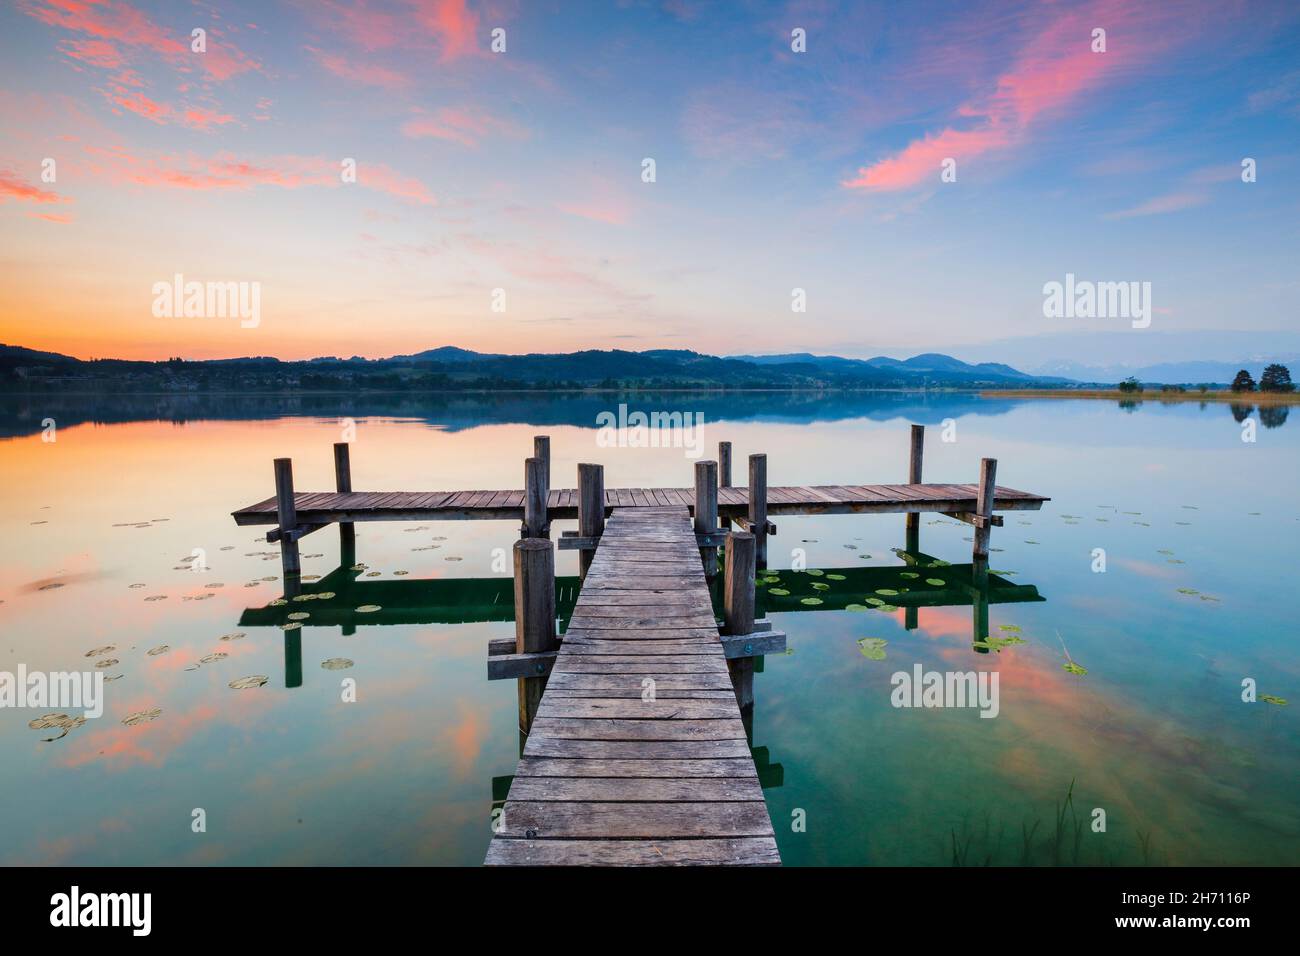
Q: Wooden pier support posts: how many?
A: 12